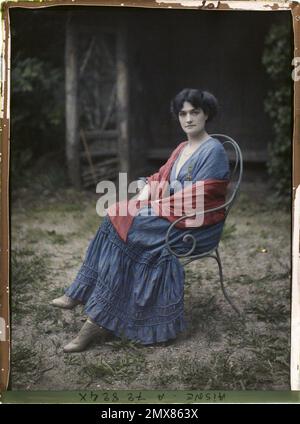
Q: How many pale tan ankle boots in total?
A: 2